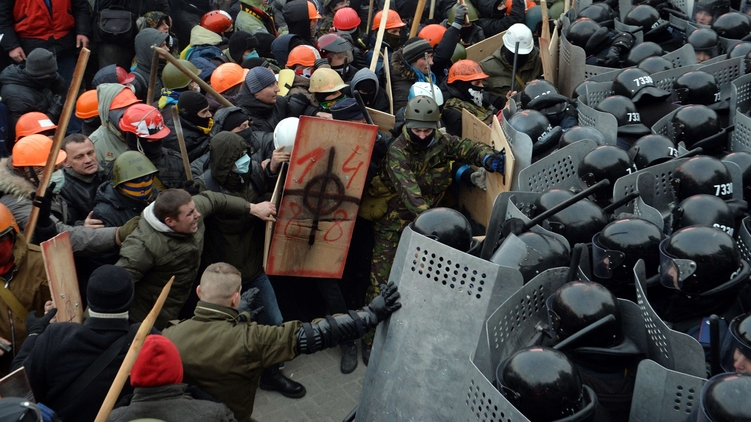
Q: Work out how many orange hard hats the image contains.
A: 12